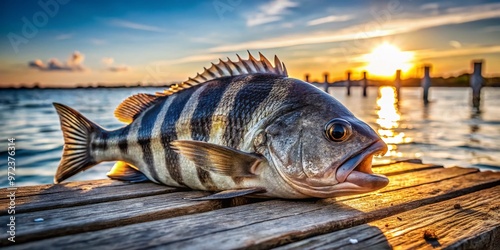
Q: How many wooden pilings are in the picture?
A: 7